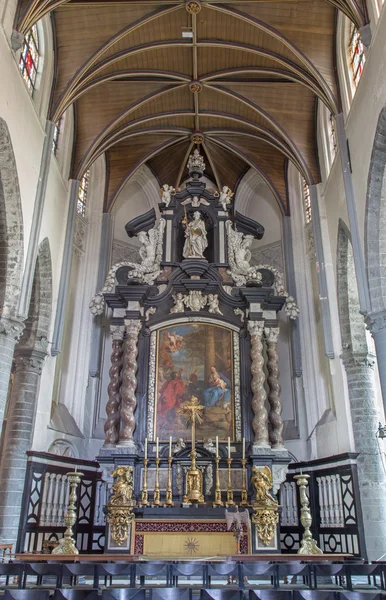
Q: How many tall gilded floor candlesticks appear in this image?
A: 2